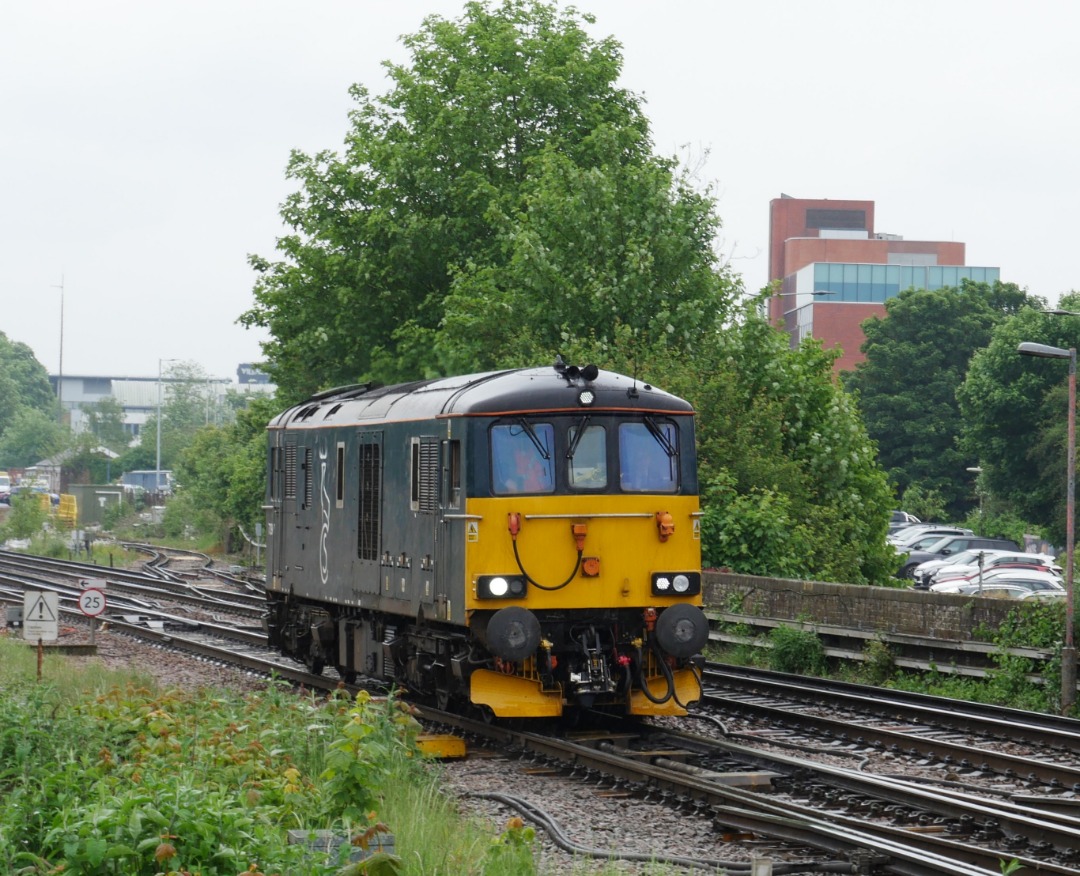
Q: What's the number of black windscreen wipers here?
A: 3